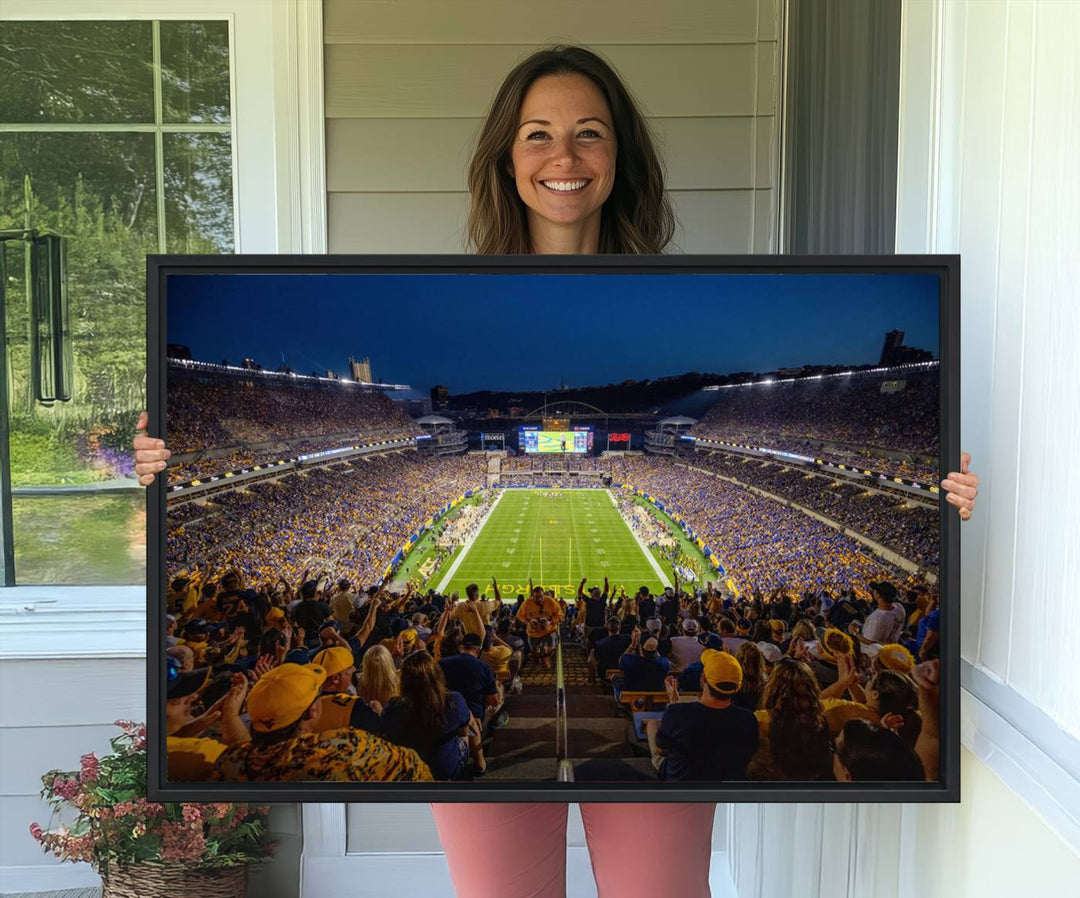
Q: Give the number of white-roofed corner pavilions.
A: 2